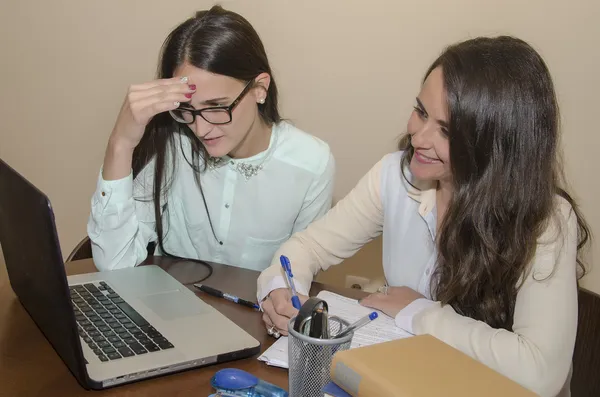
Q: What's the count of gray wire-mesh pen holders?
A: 1